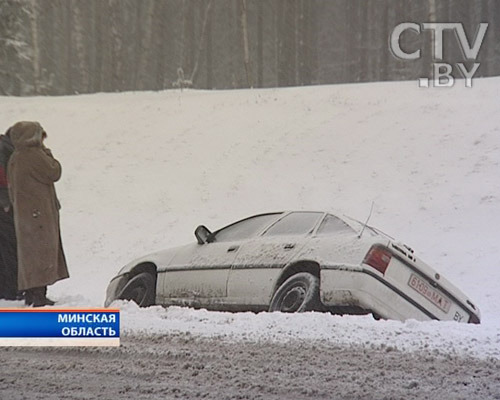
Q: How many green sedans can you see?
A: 0